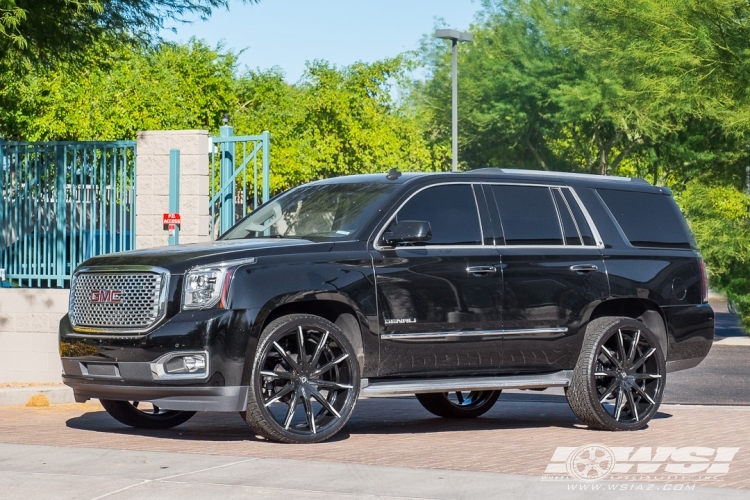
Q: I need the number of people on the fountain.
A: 0